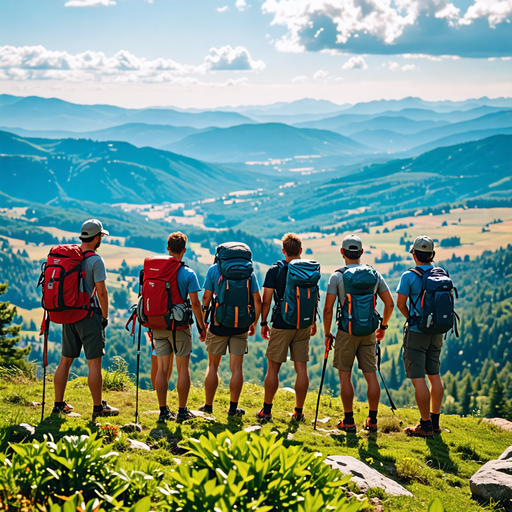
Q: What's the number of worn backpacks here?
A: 6